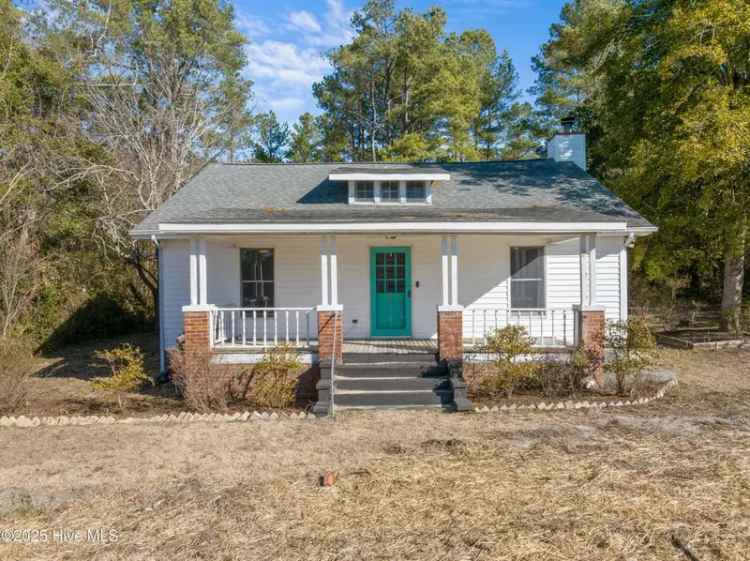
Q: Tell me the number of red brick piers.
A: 4